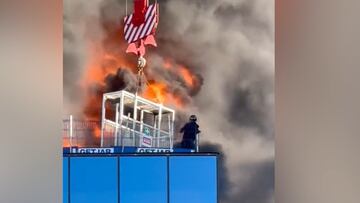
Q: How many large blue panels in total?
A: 3